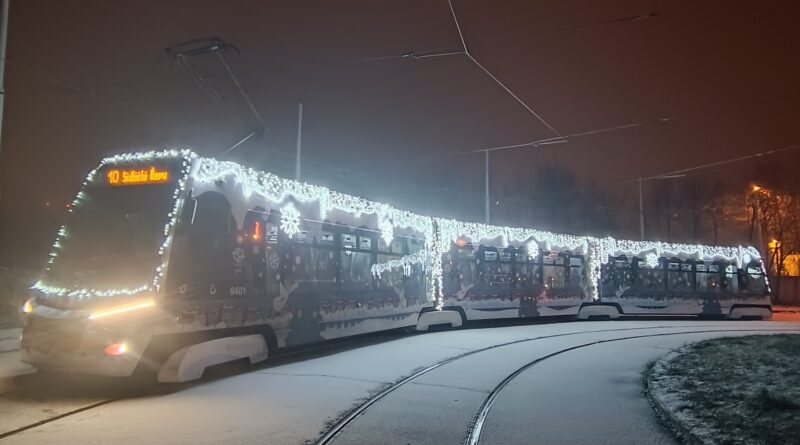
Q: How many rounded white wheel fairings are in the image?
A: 4